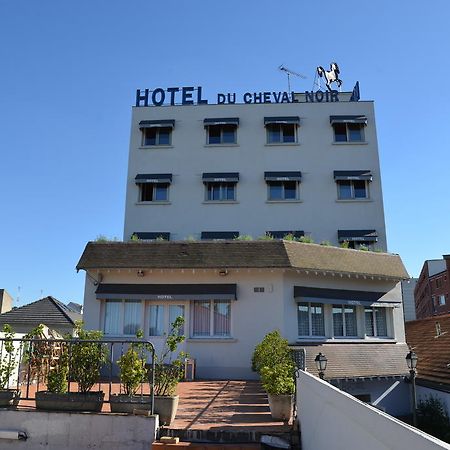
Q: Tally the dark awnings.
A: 14